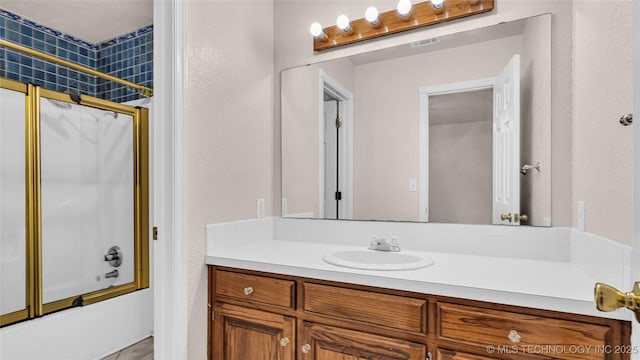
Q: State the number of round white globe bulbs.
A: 5